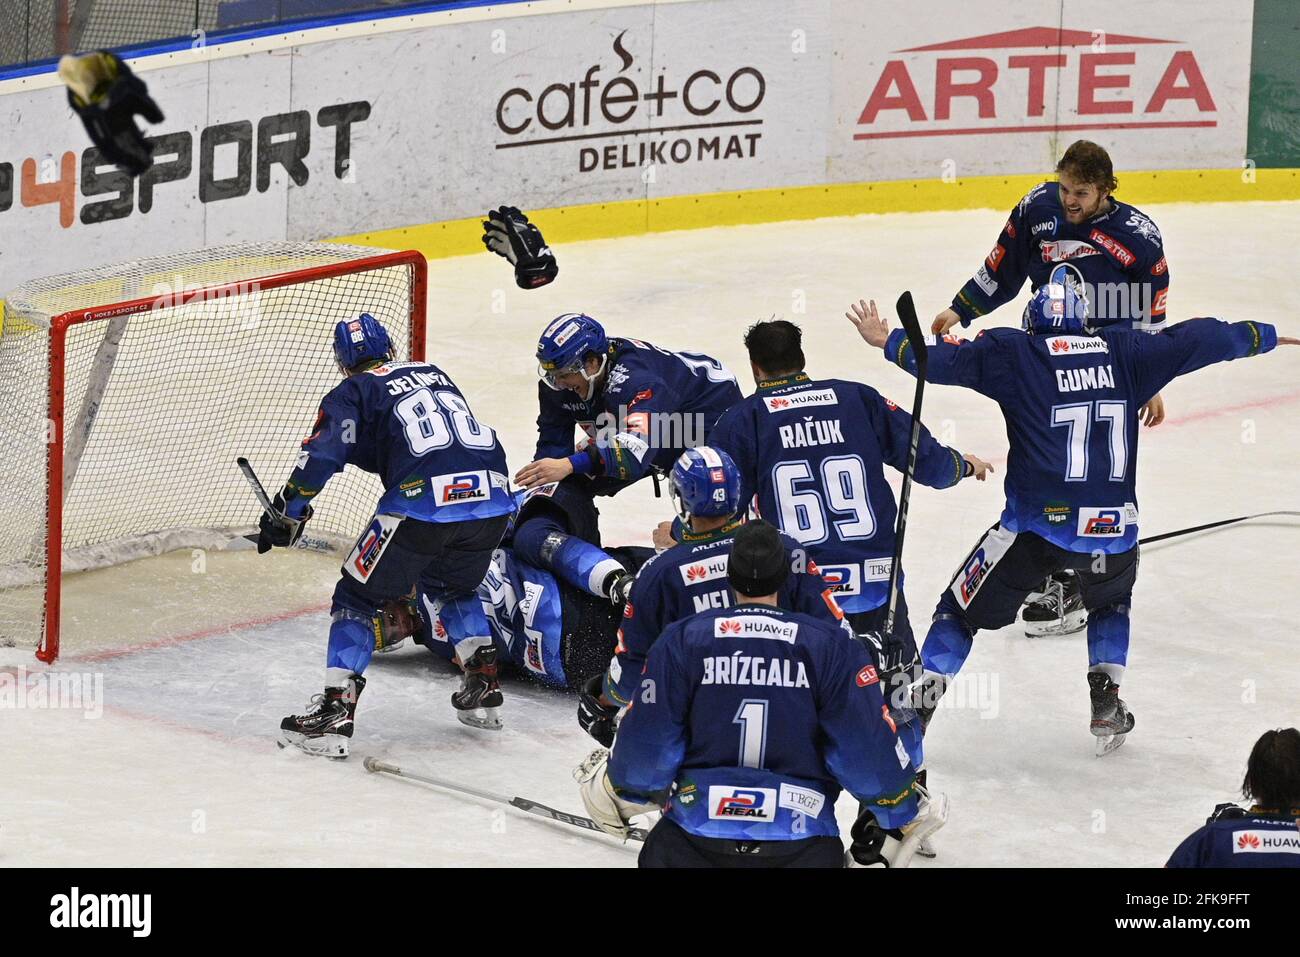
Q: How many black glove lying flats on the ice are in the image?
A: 0